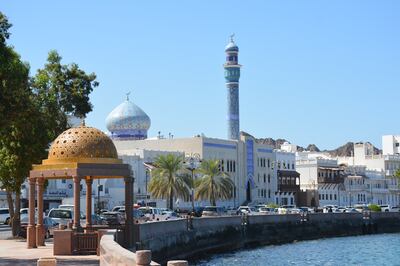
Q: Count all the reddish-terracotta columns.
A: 5